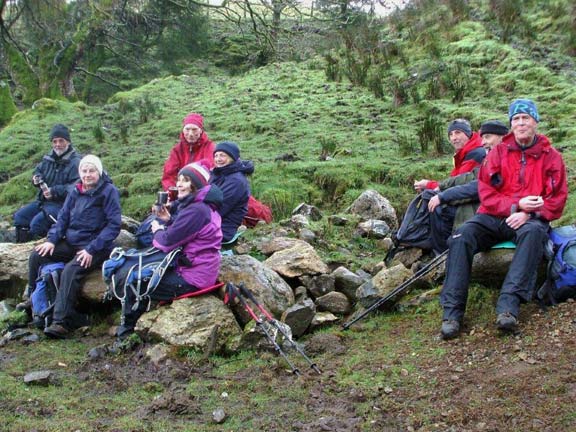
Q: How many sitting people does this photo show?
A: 8